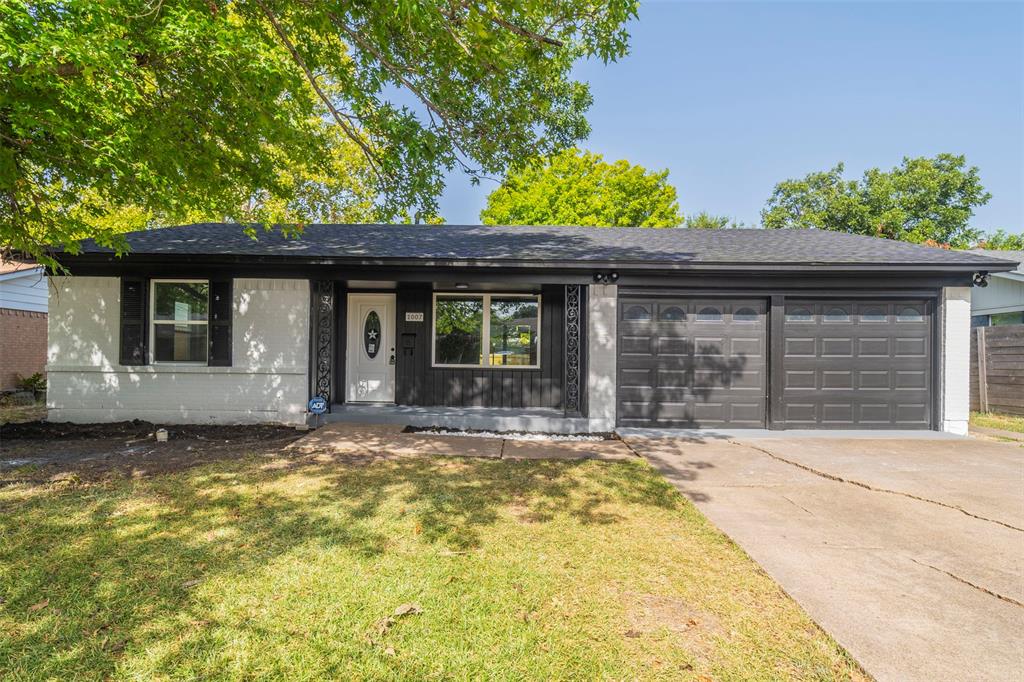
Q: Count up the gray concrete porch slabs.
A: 1